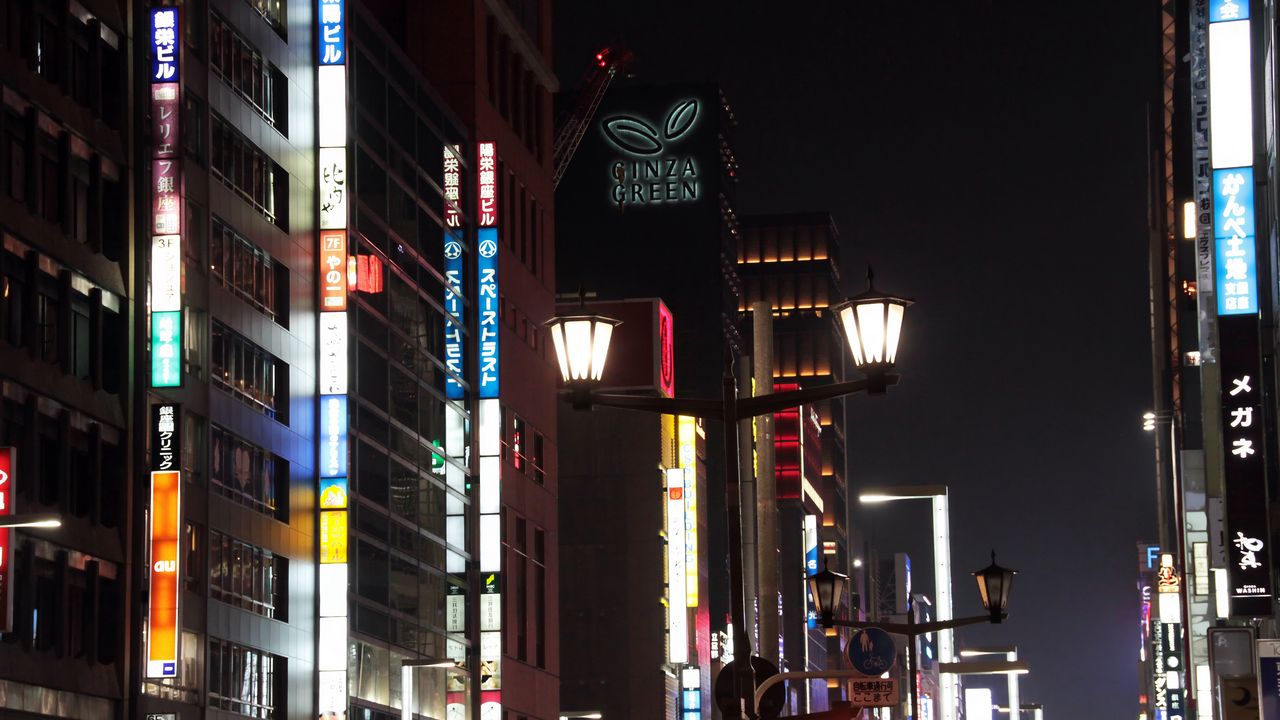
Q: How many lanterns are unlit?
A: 2